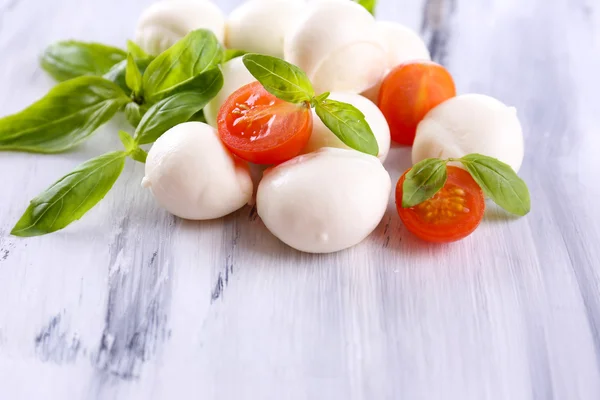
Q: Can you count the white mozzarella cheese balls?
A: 9